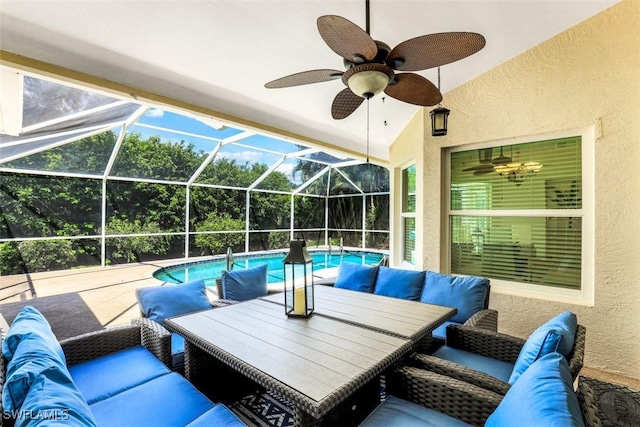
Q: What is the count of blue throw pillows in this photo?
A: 10